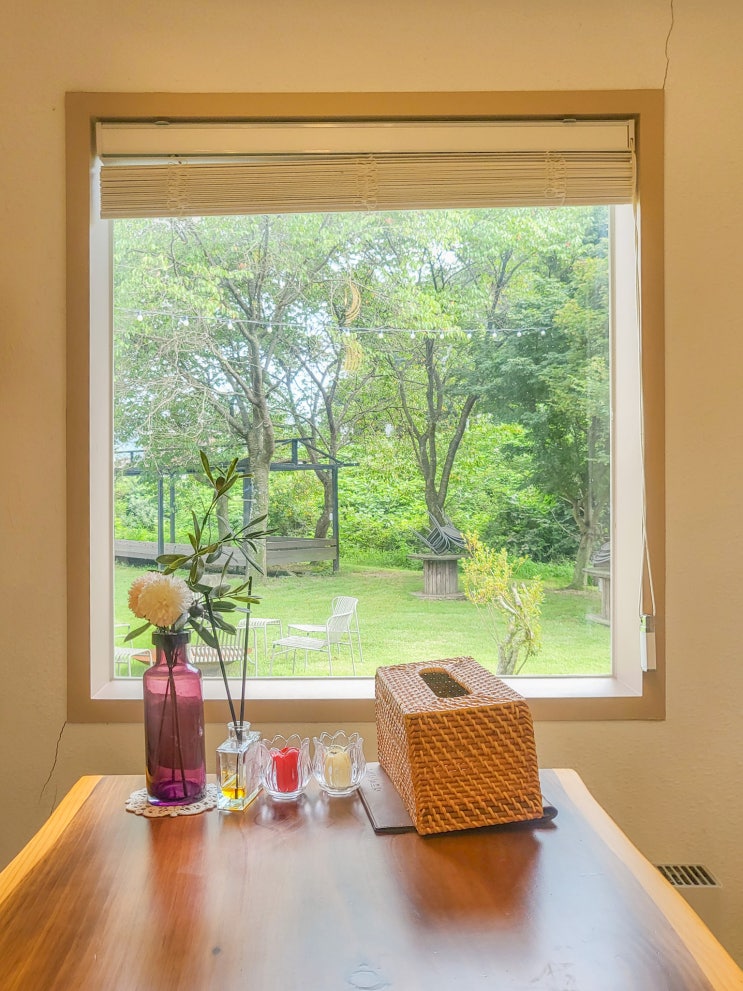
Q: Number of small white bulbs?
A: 13